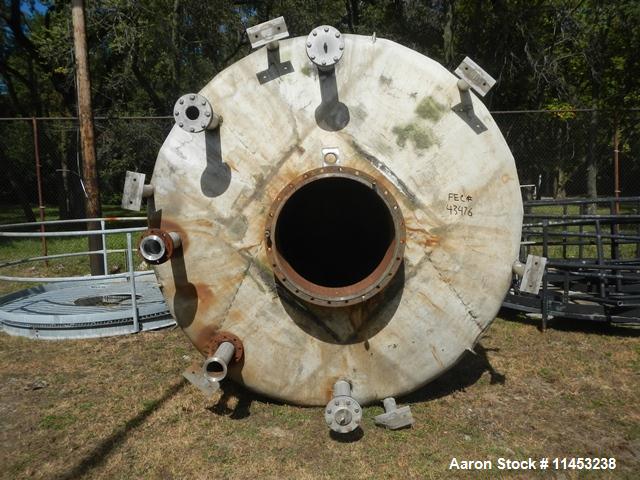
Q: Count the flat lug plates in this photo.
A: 6